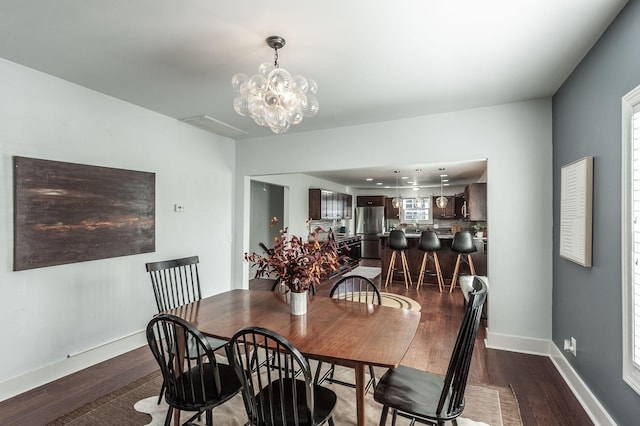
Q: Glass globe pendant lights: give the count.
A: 3